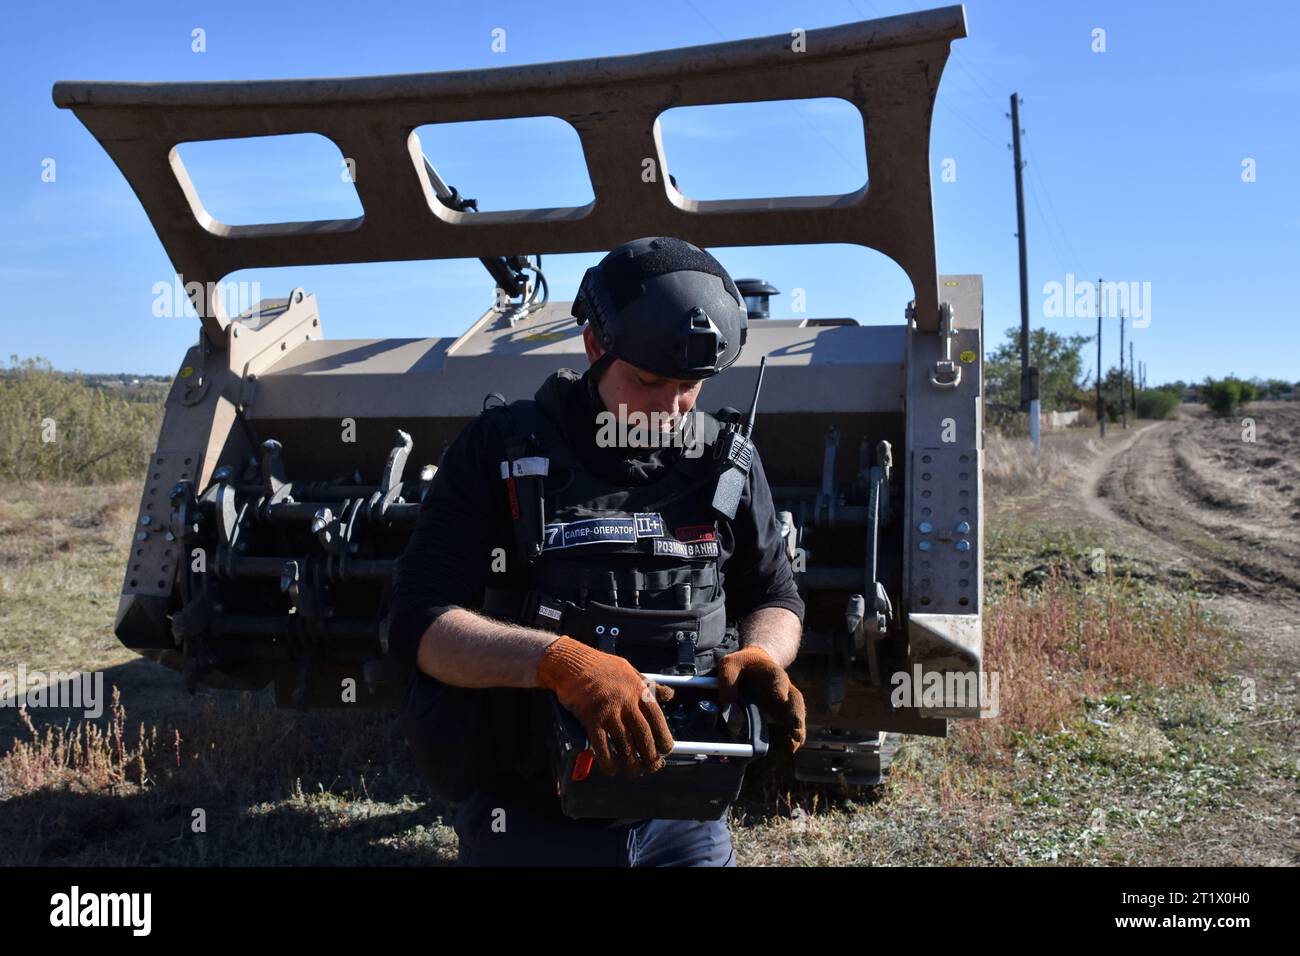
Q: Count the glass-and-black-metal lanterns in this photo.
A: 0